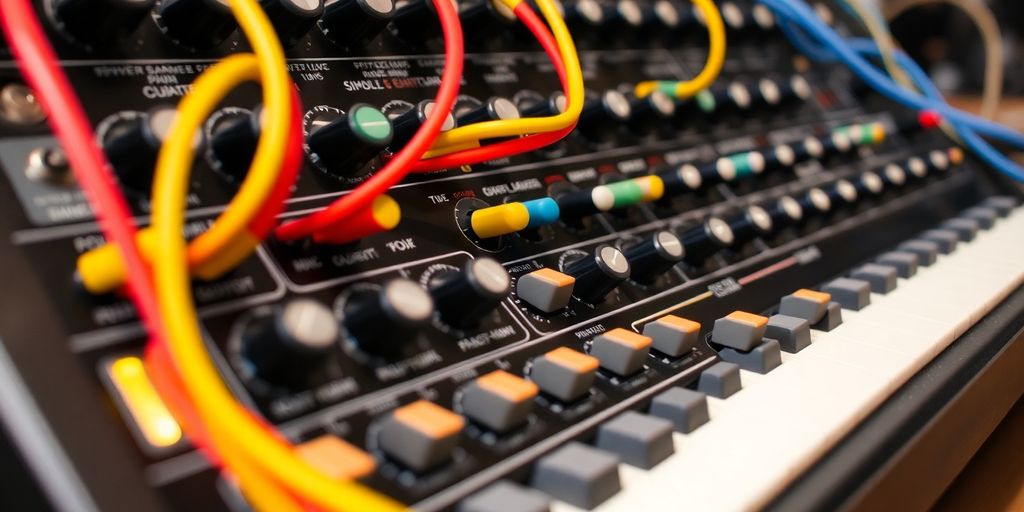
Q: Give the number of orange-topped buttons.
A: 9